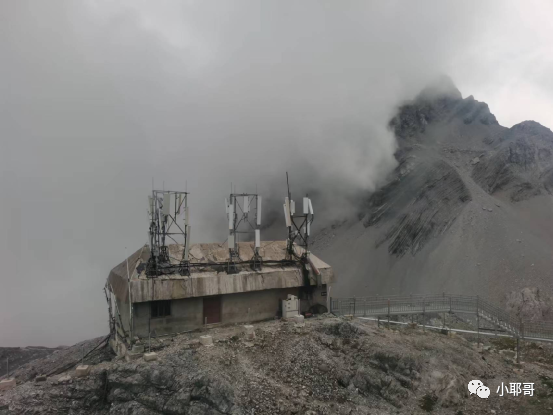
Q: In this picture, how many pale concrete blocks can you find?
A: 6